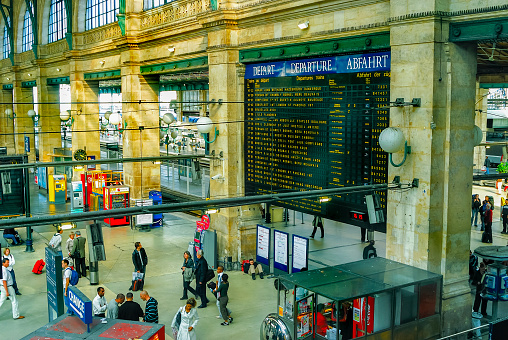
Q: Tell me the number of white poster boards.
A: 3